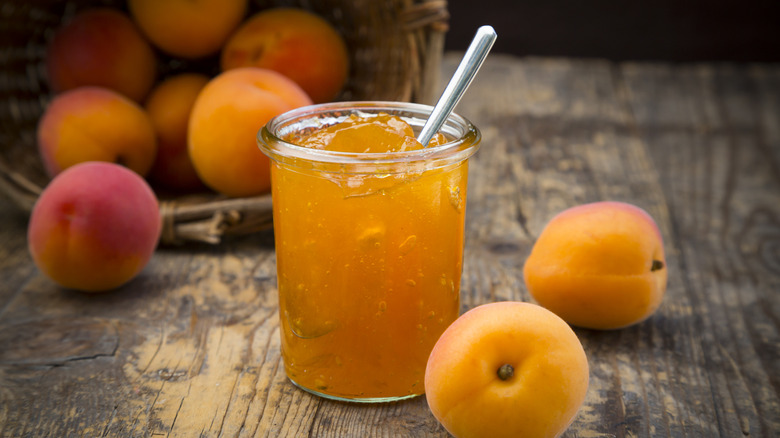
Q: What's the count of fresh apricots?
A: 9